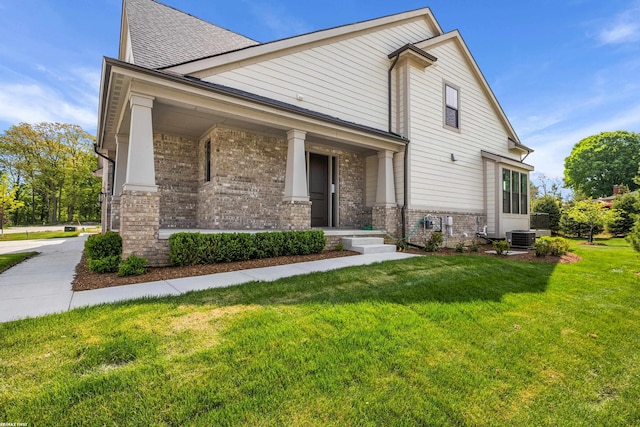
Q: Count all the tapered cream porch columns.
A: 4